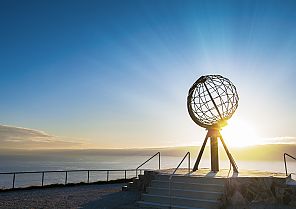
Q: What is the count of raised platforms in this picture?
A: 1